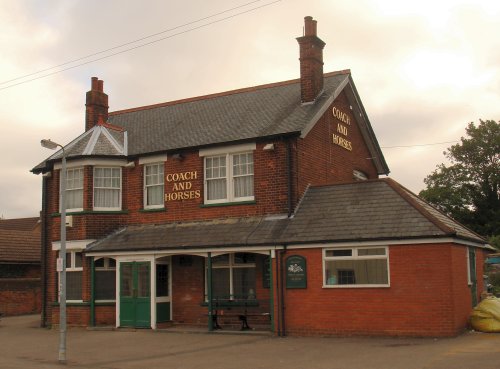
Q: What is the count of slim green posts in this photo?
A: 3